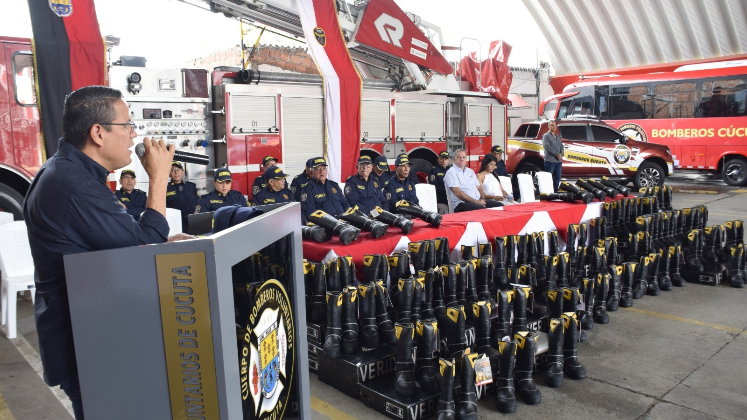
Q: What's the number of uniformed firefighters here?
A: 13